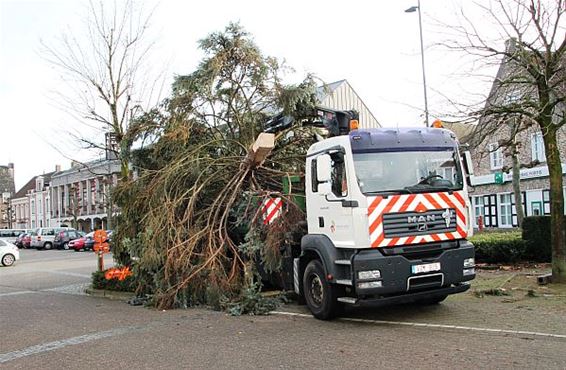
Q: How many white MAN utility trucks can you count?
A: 1